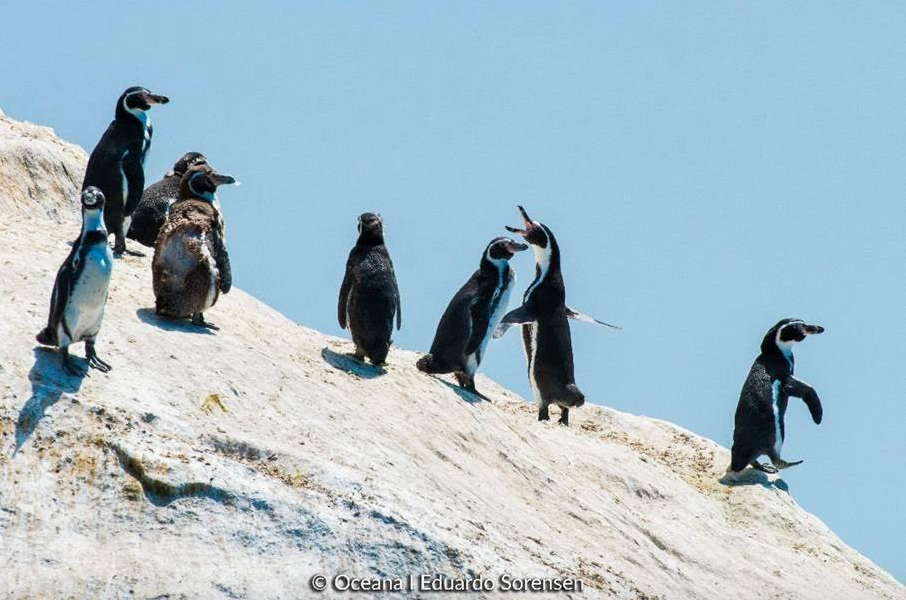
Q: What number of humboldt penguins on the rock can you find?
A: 8